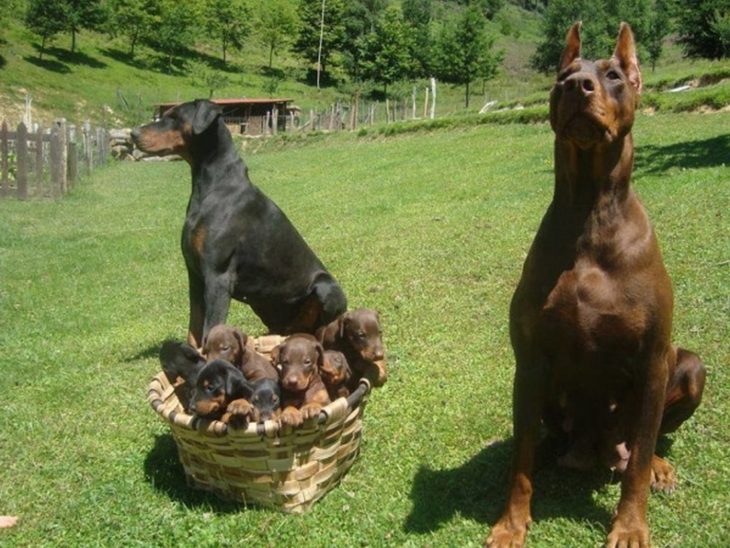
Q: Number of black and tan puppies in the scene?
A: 3